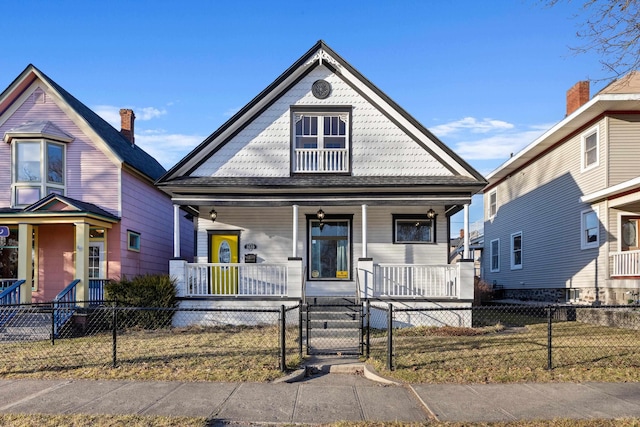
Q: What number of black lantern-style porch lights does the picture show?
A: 3